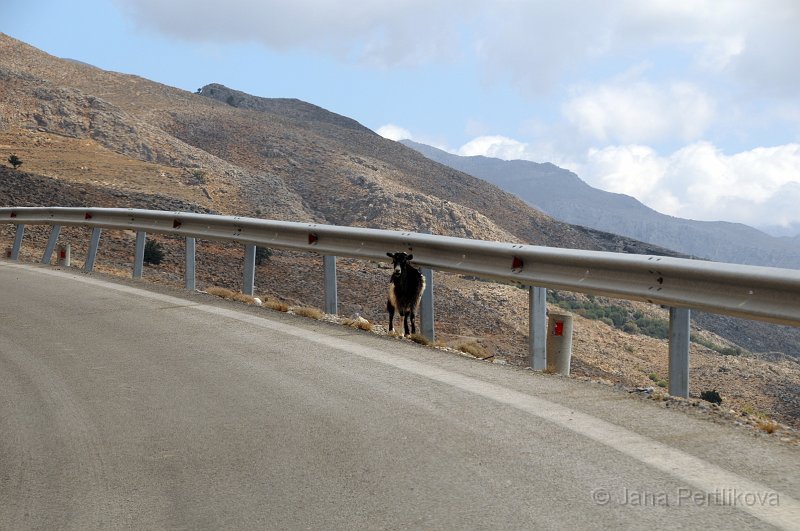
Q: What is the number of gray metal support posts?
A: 10